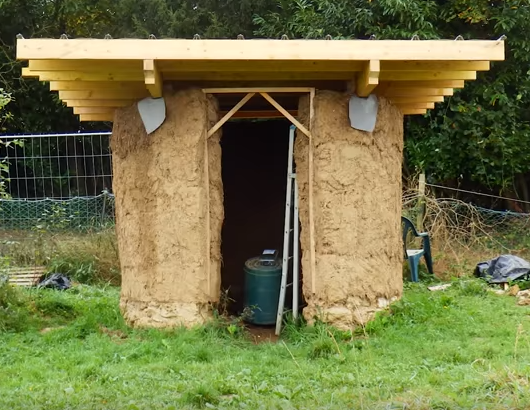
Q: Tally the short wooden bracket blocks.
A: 2